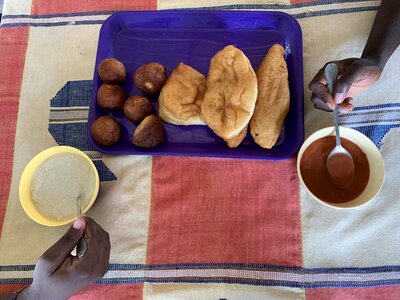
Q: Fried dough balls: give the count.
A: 6